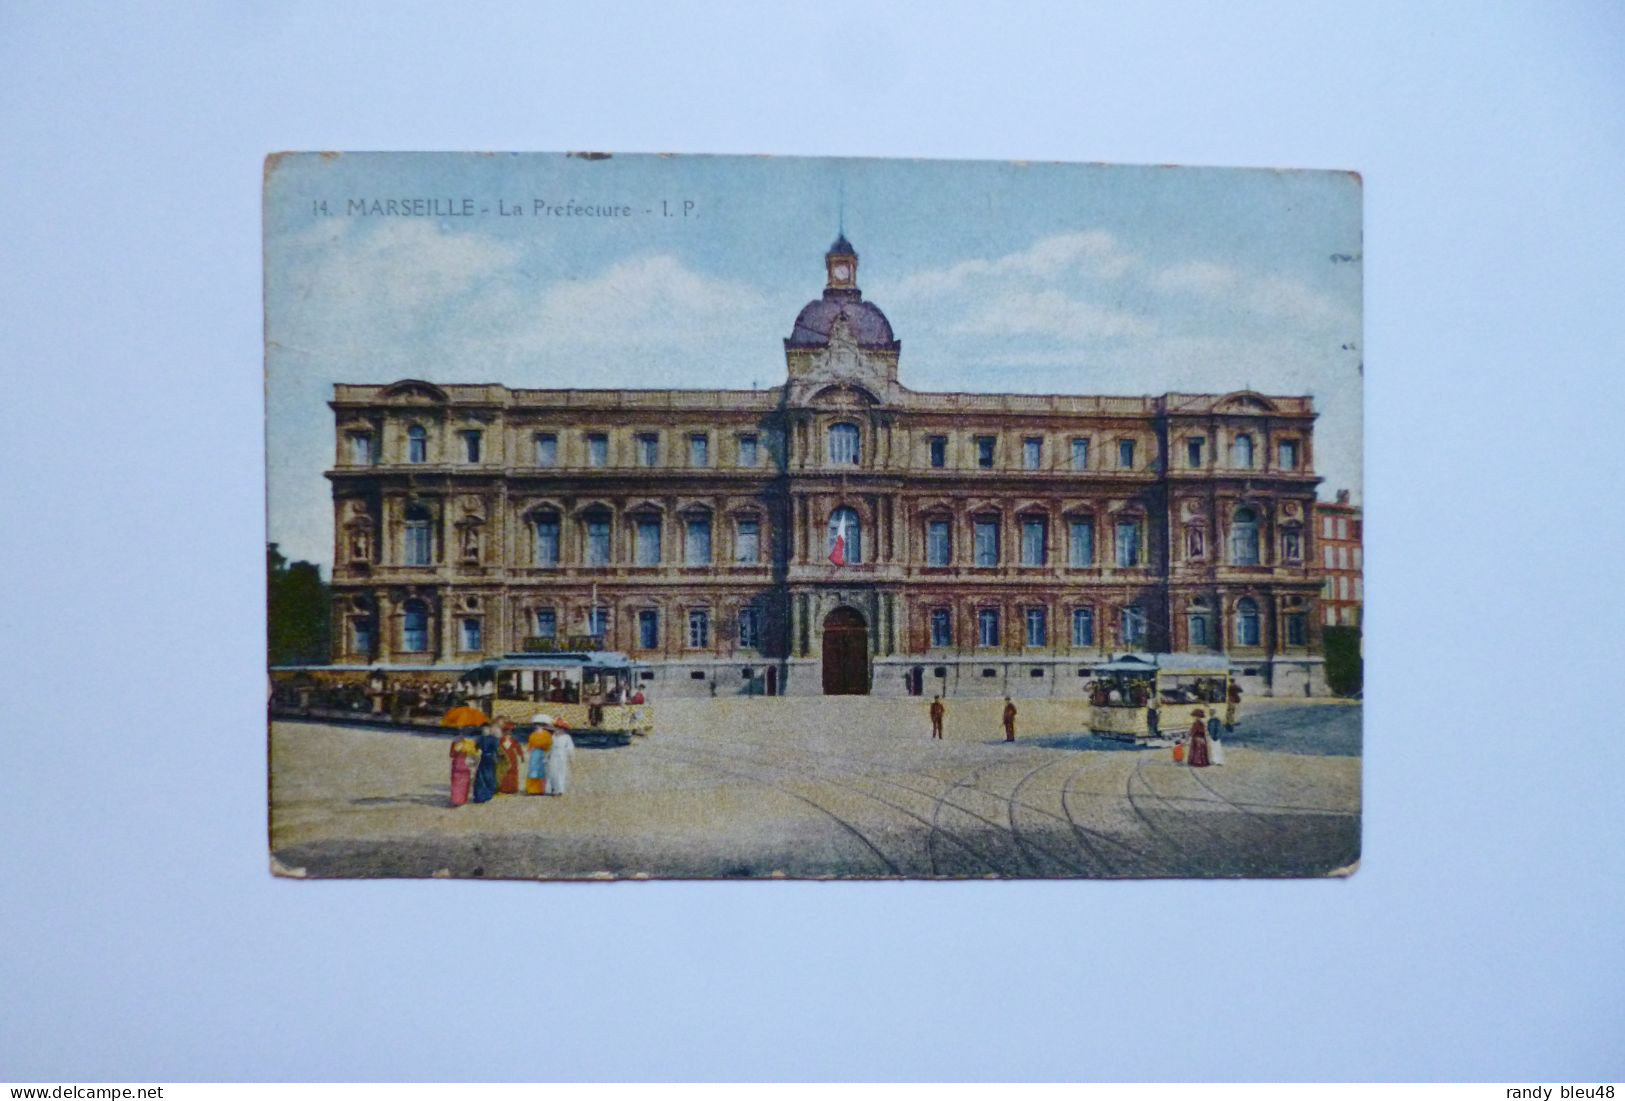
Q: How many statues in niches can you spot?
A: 4